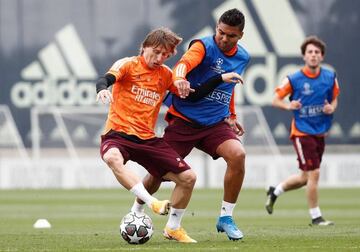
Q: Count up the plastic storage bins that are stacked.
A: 0